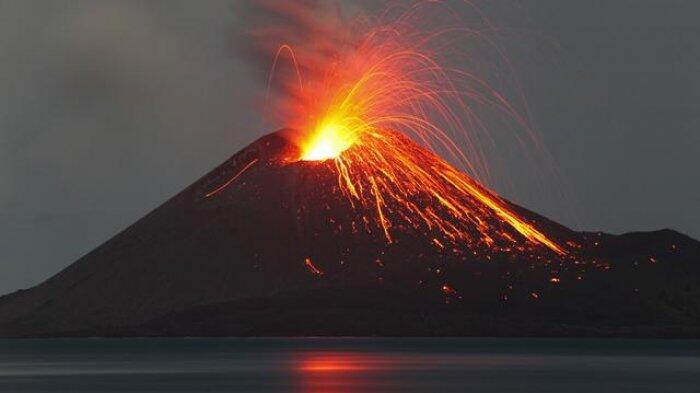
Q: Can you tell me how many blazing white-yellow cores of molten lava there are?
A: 1